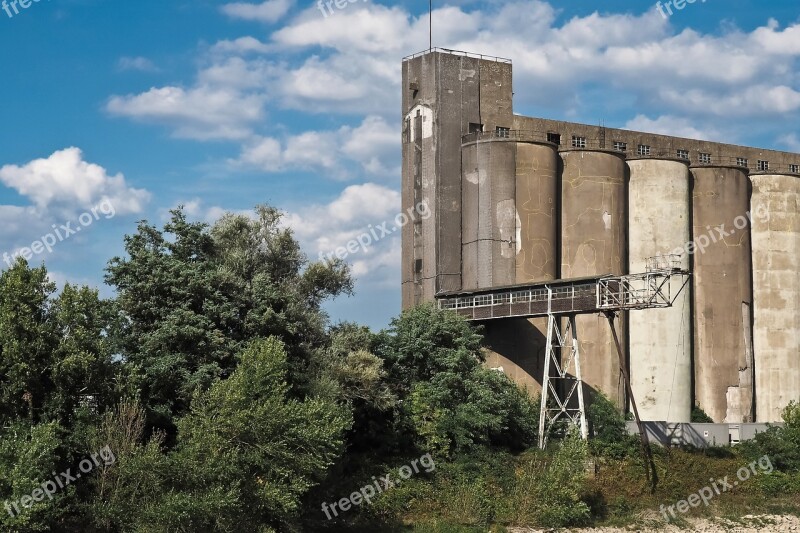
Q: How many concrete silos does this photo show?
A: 5